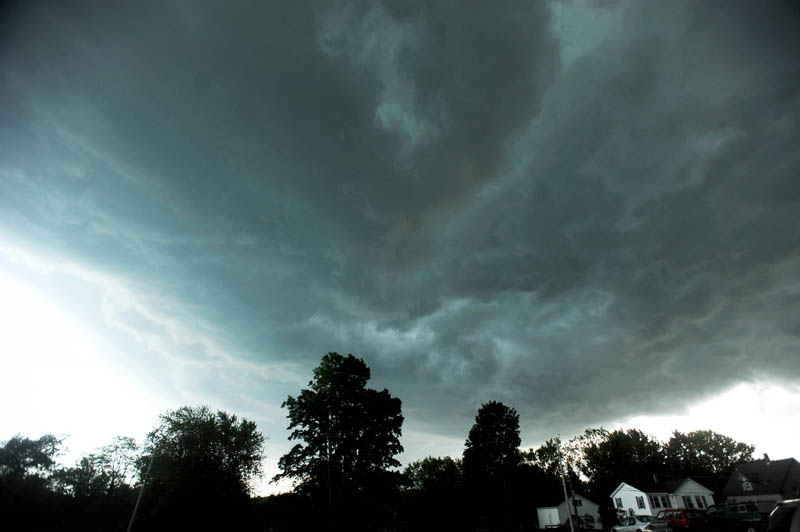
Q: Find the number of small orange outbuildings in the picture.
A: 0